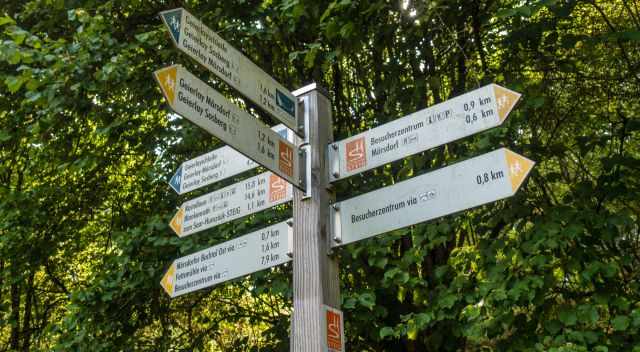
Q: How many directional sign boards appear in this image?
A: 7